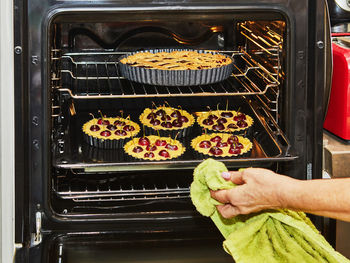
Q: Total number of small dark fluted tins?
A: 5